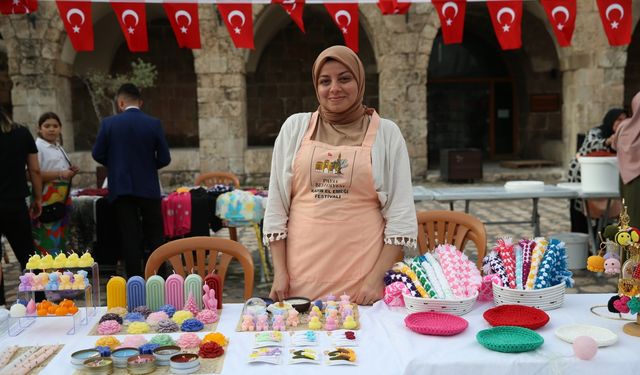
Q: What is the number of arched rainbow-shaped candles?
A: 6